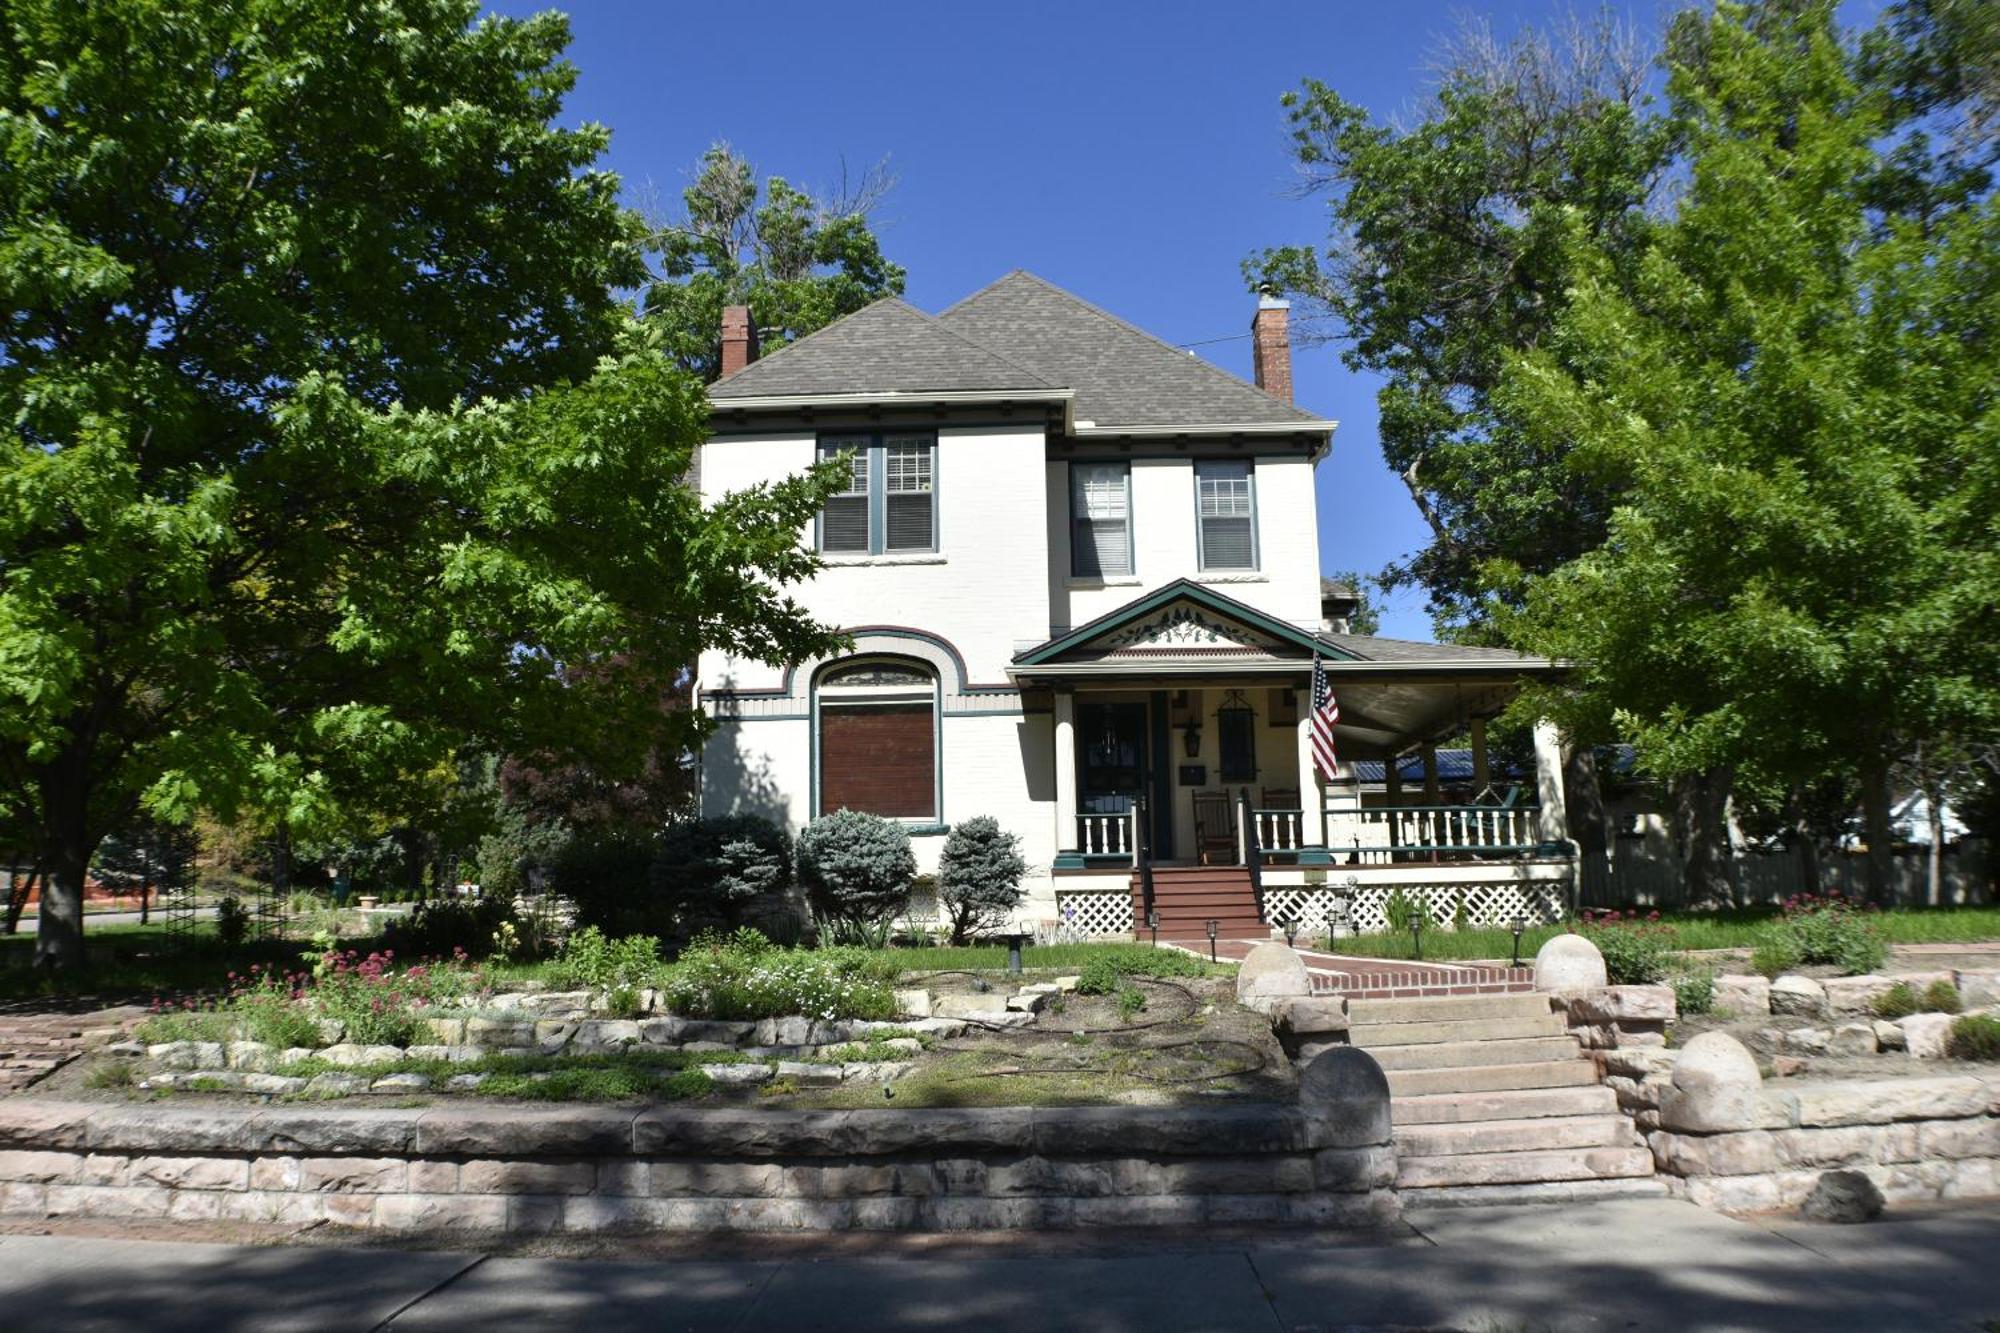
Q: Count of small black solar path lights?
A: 6